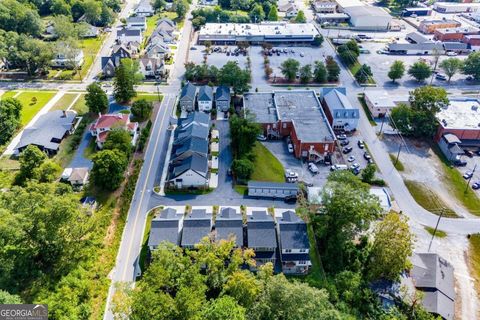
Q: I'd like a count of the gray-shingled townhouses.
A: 12